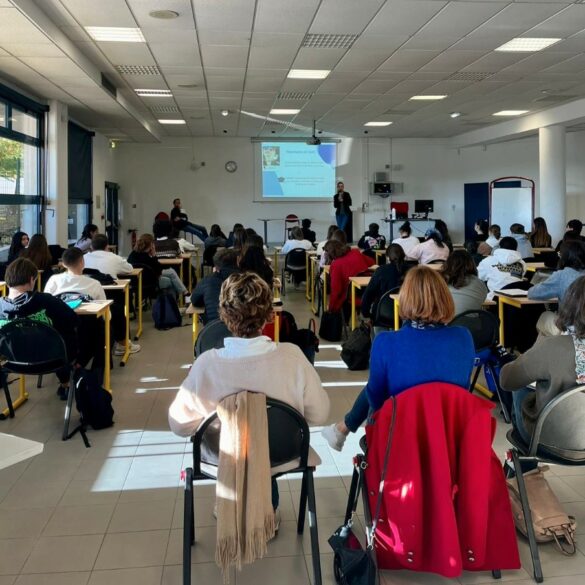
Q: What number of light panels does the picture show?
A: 9